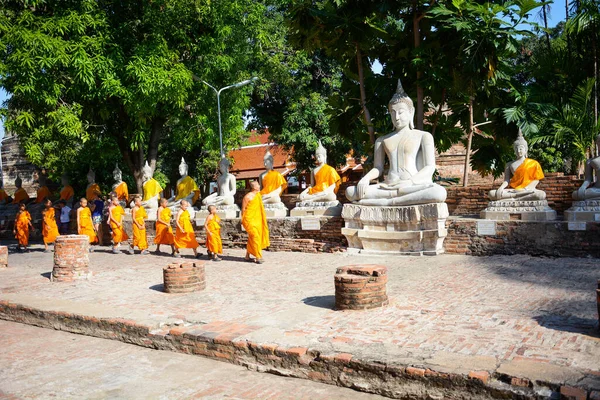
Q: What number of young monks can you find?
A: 8